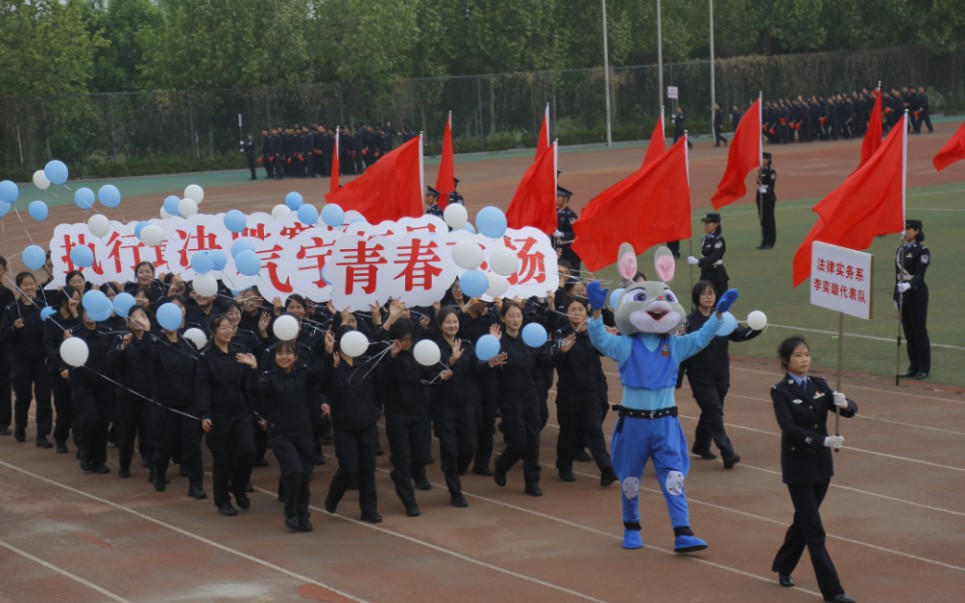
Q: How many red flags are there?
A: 11